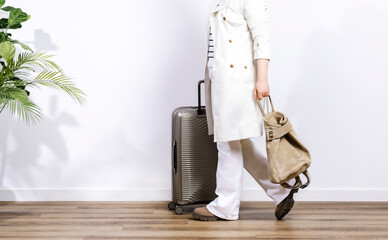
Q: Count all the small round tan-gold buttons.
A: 4